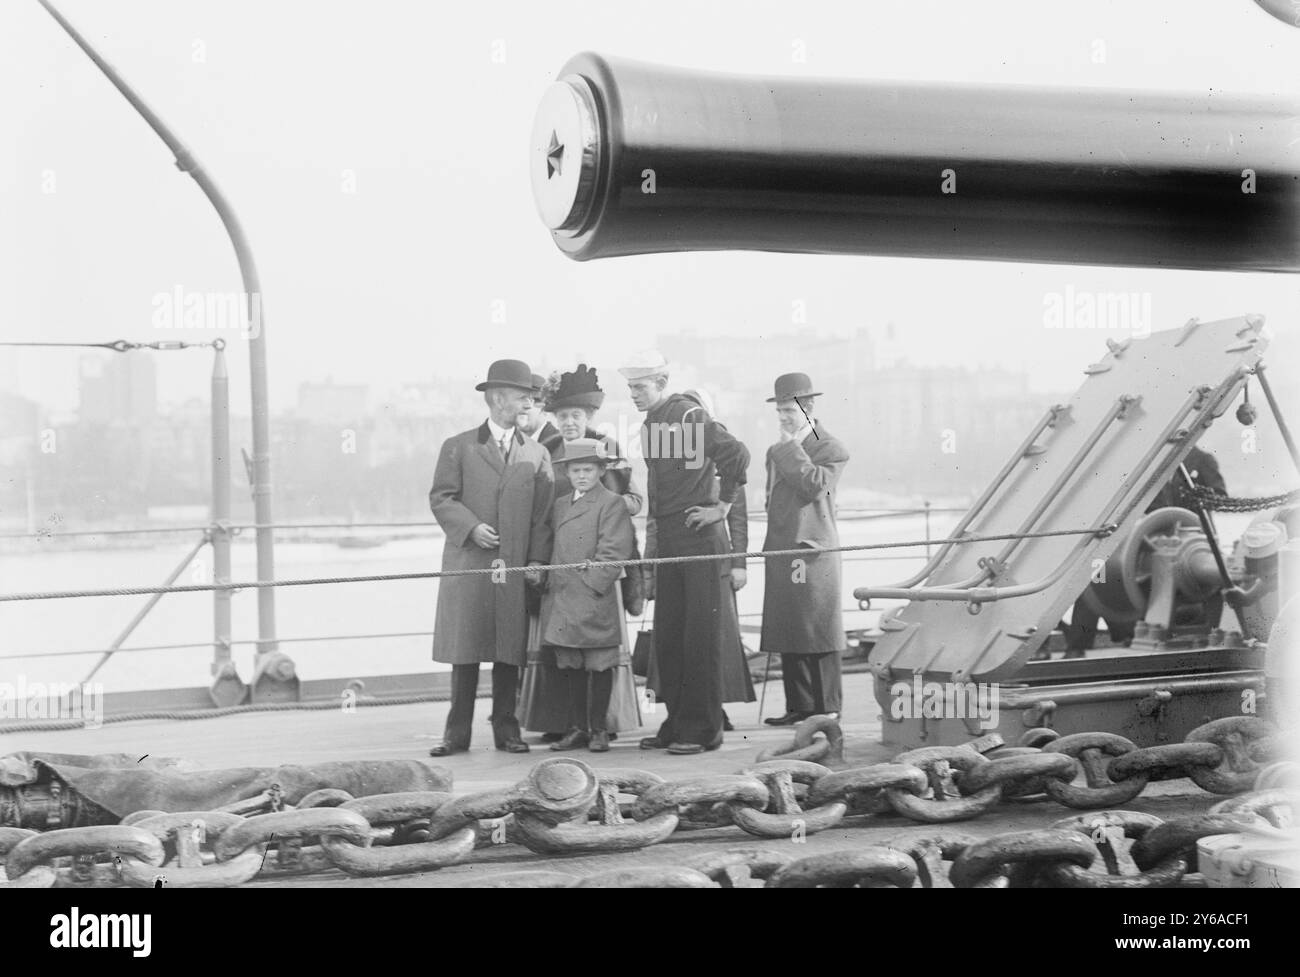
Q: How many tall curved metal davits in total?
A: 1